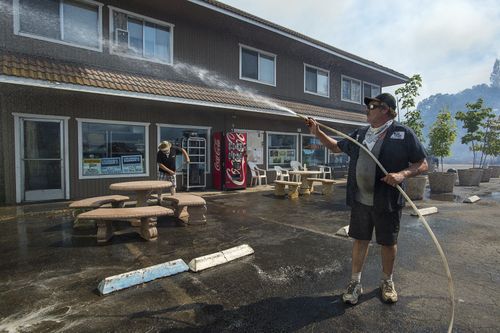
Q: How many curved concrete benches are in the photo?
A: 5